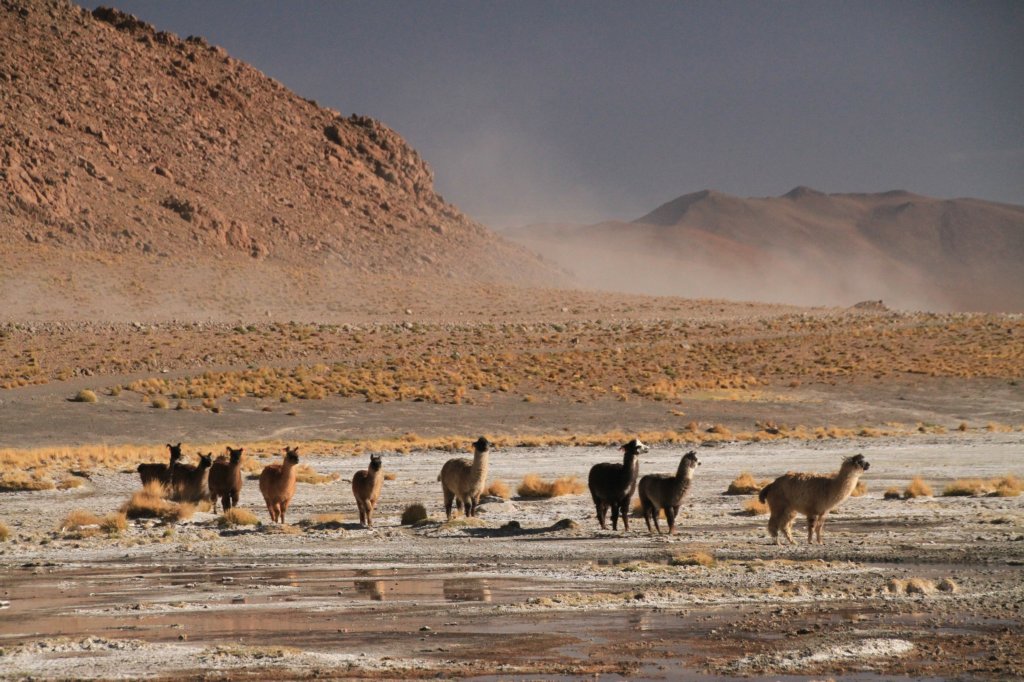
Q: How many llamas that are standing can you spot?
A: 9